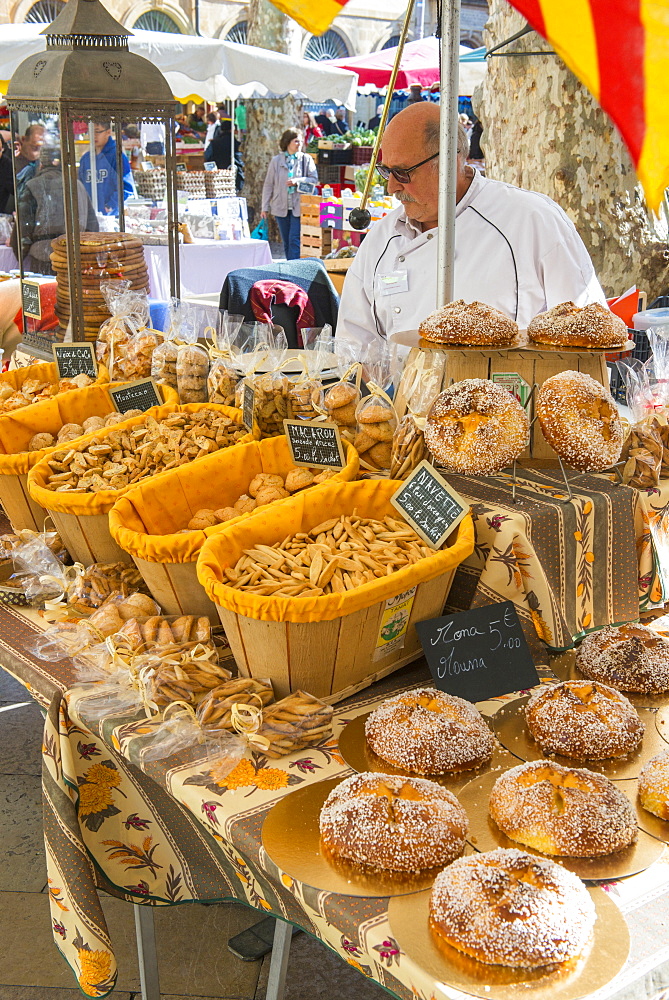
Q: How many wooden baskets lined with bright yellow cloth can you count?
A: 5